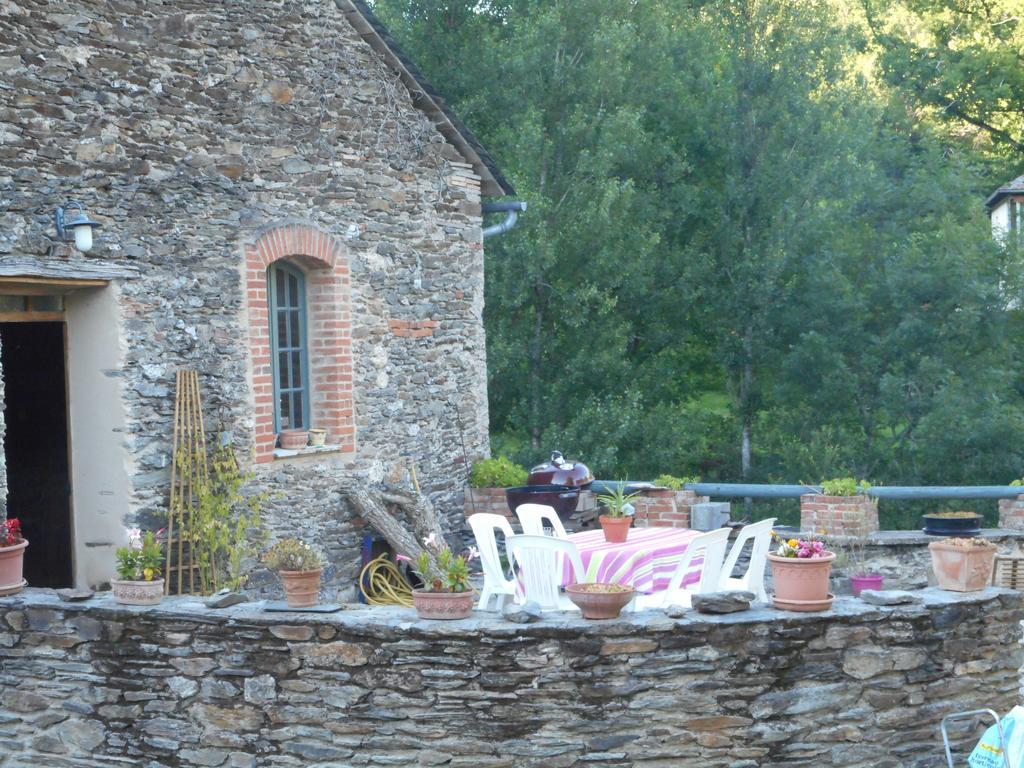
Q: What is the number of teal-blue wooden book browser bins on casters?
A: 0